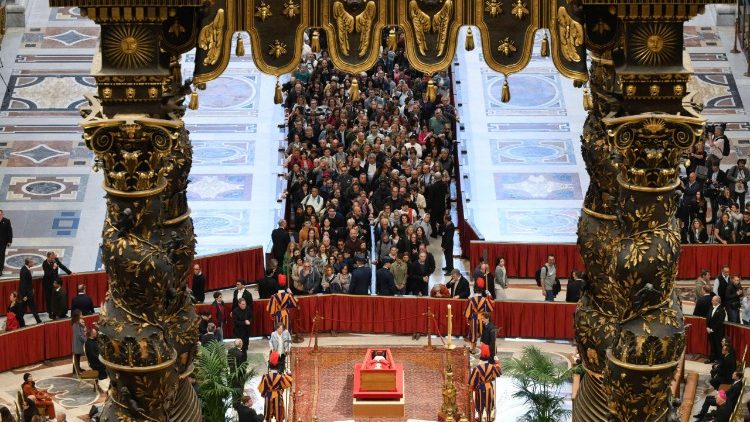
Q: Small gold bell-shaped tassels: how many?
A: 11